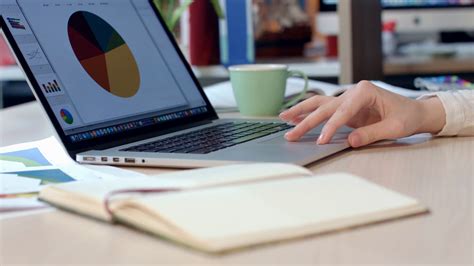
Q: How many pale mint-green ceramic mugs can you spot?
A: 1